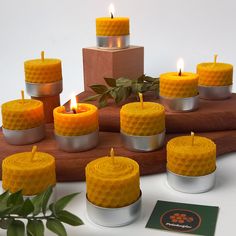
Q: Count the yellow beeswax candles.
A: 10